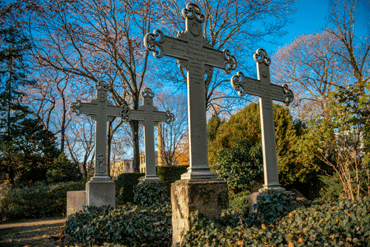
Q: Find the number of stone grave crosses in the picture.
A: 4